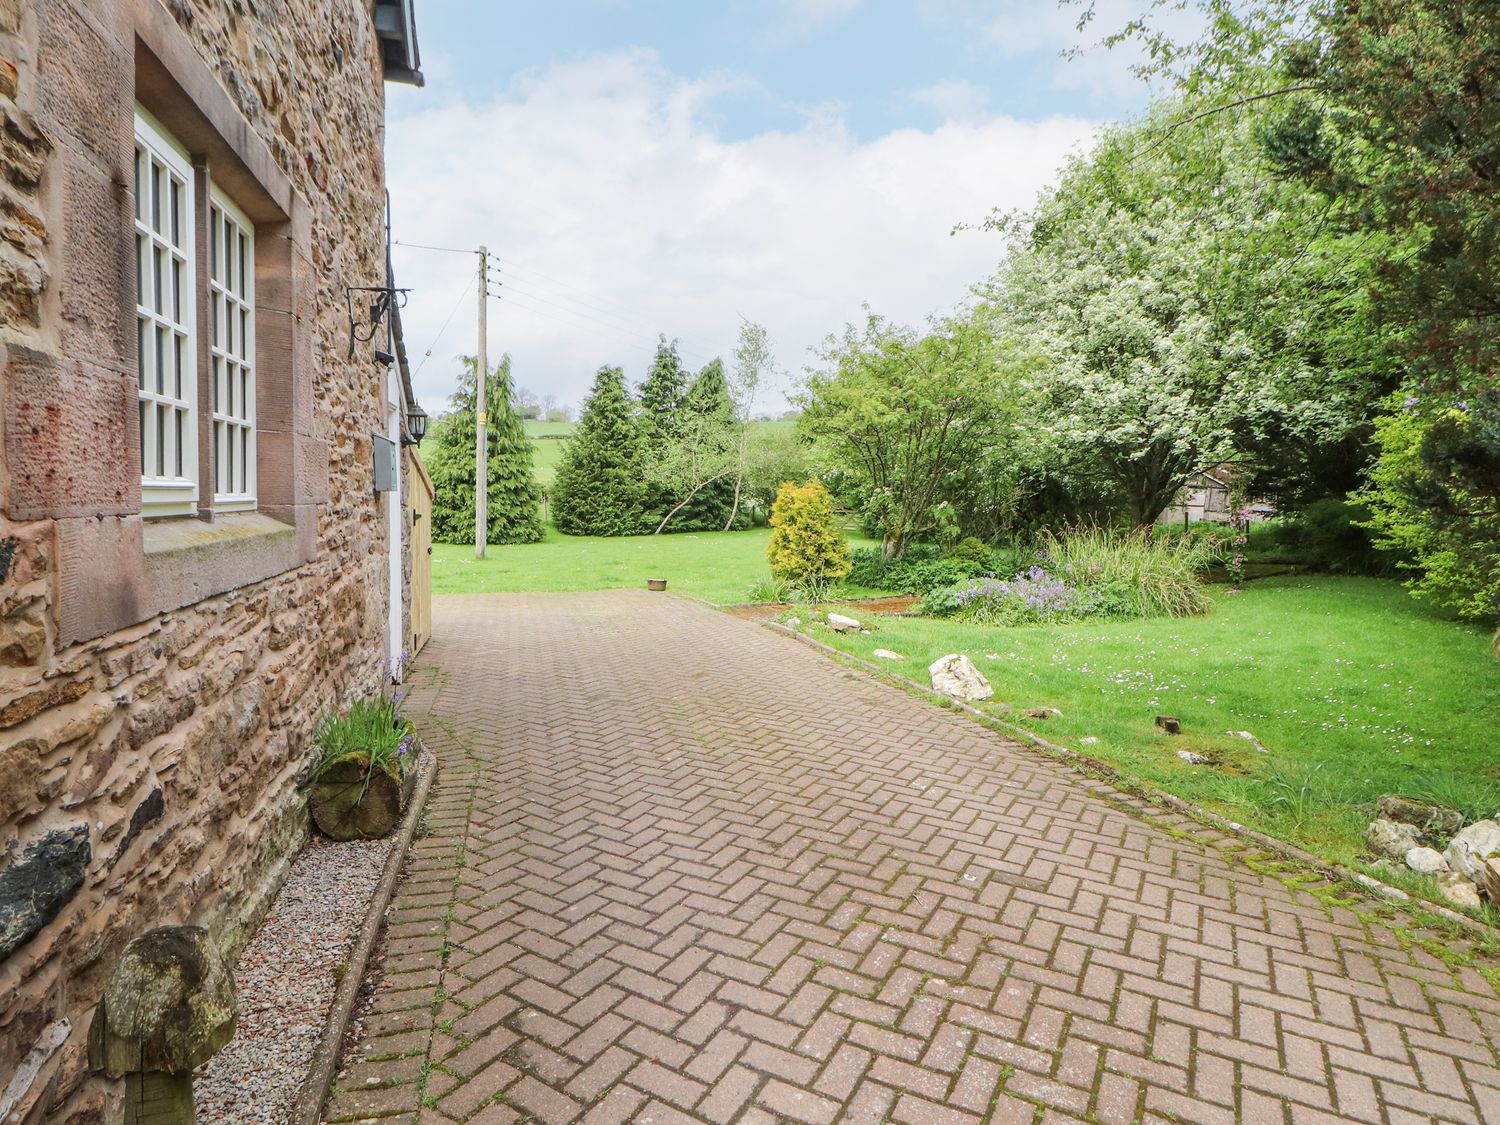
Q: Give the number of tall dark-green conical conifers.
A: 4